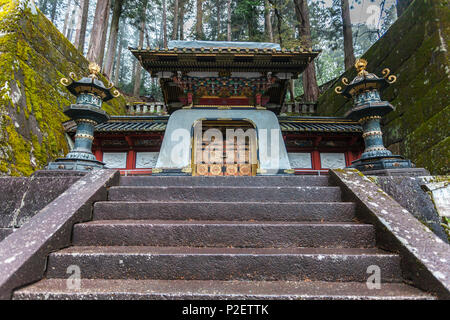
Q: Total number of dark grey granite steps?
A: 6